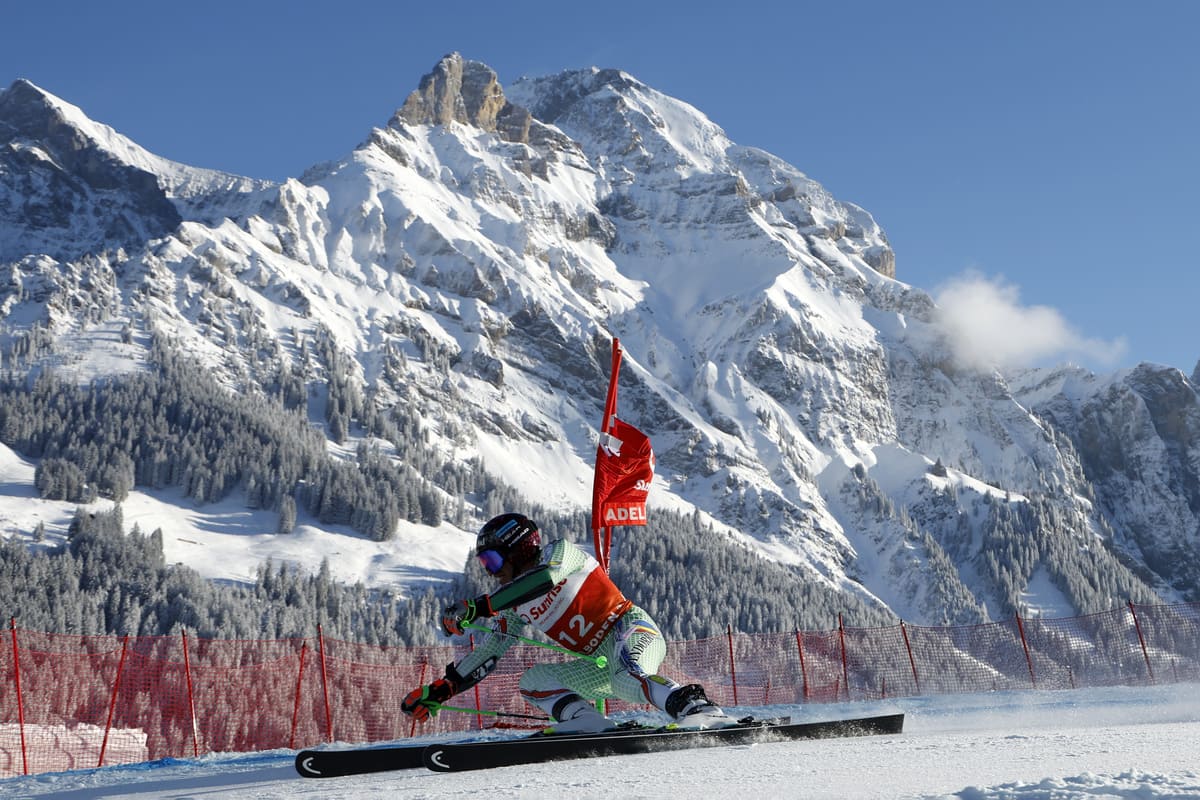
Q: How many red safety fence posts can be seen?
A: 13